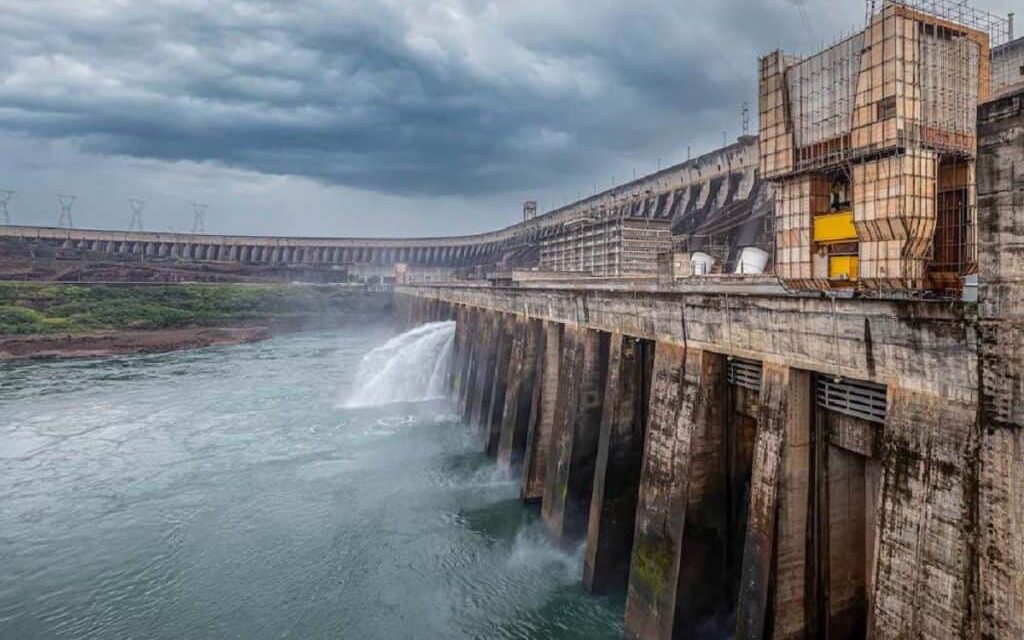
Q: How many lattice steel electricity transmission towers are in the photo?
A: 4